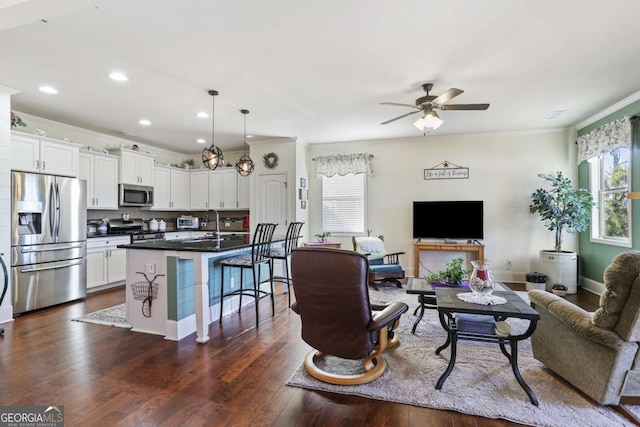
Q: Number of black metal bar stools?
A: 2